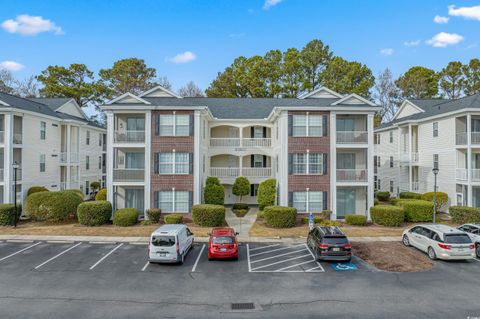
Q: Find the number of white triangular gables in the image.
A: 6